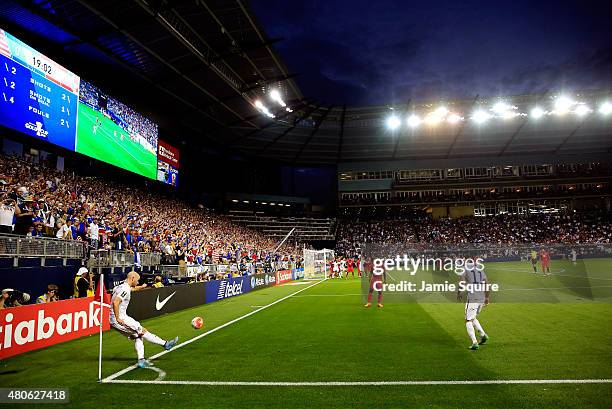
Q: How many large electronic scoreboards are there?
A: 1